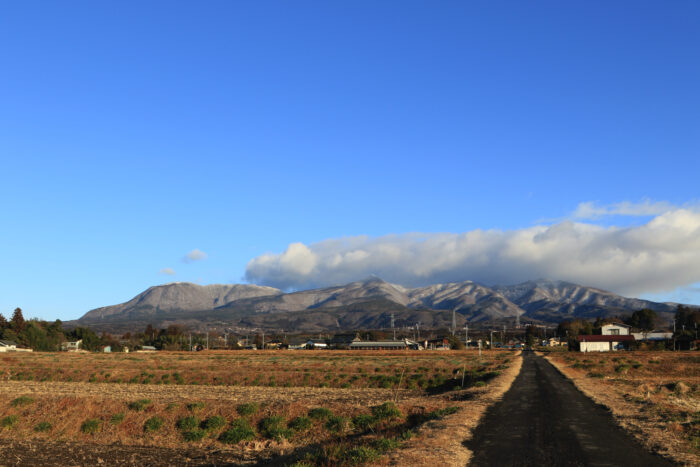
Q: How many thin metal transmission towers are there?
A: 3